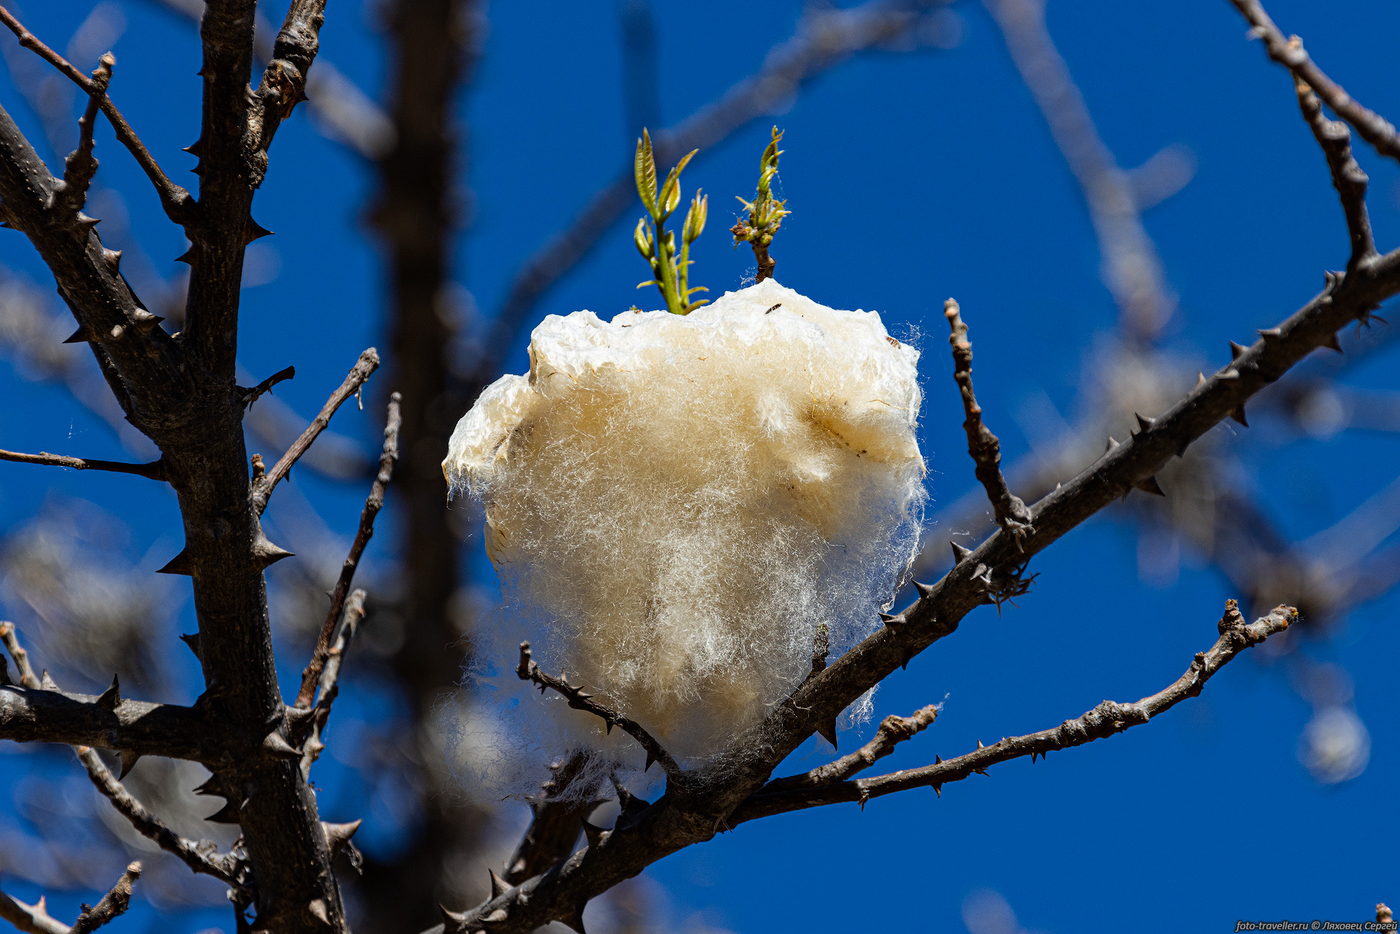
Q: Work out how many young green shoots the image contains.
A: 2